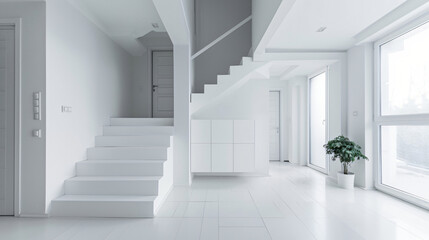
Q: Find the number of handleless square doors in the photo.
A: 6